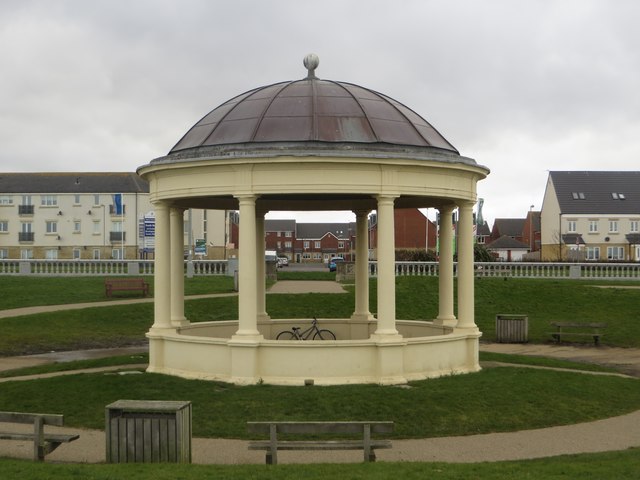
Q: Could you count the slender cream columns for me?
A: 8